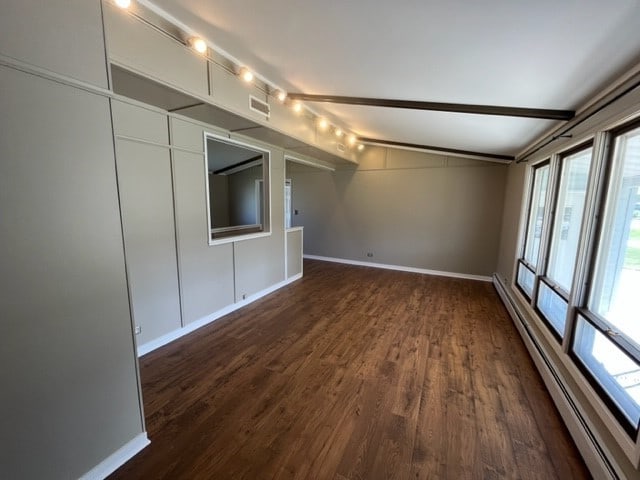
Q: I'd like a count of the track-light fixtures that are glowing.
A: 9